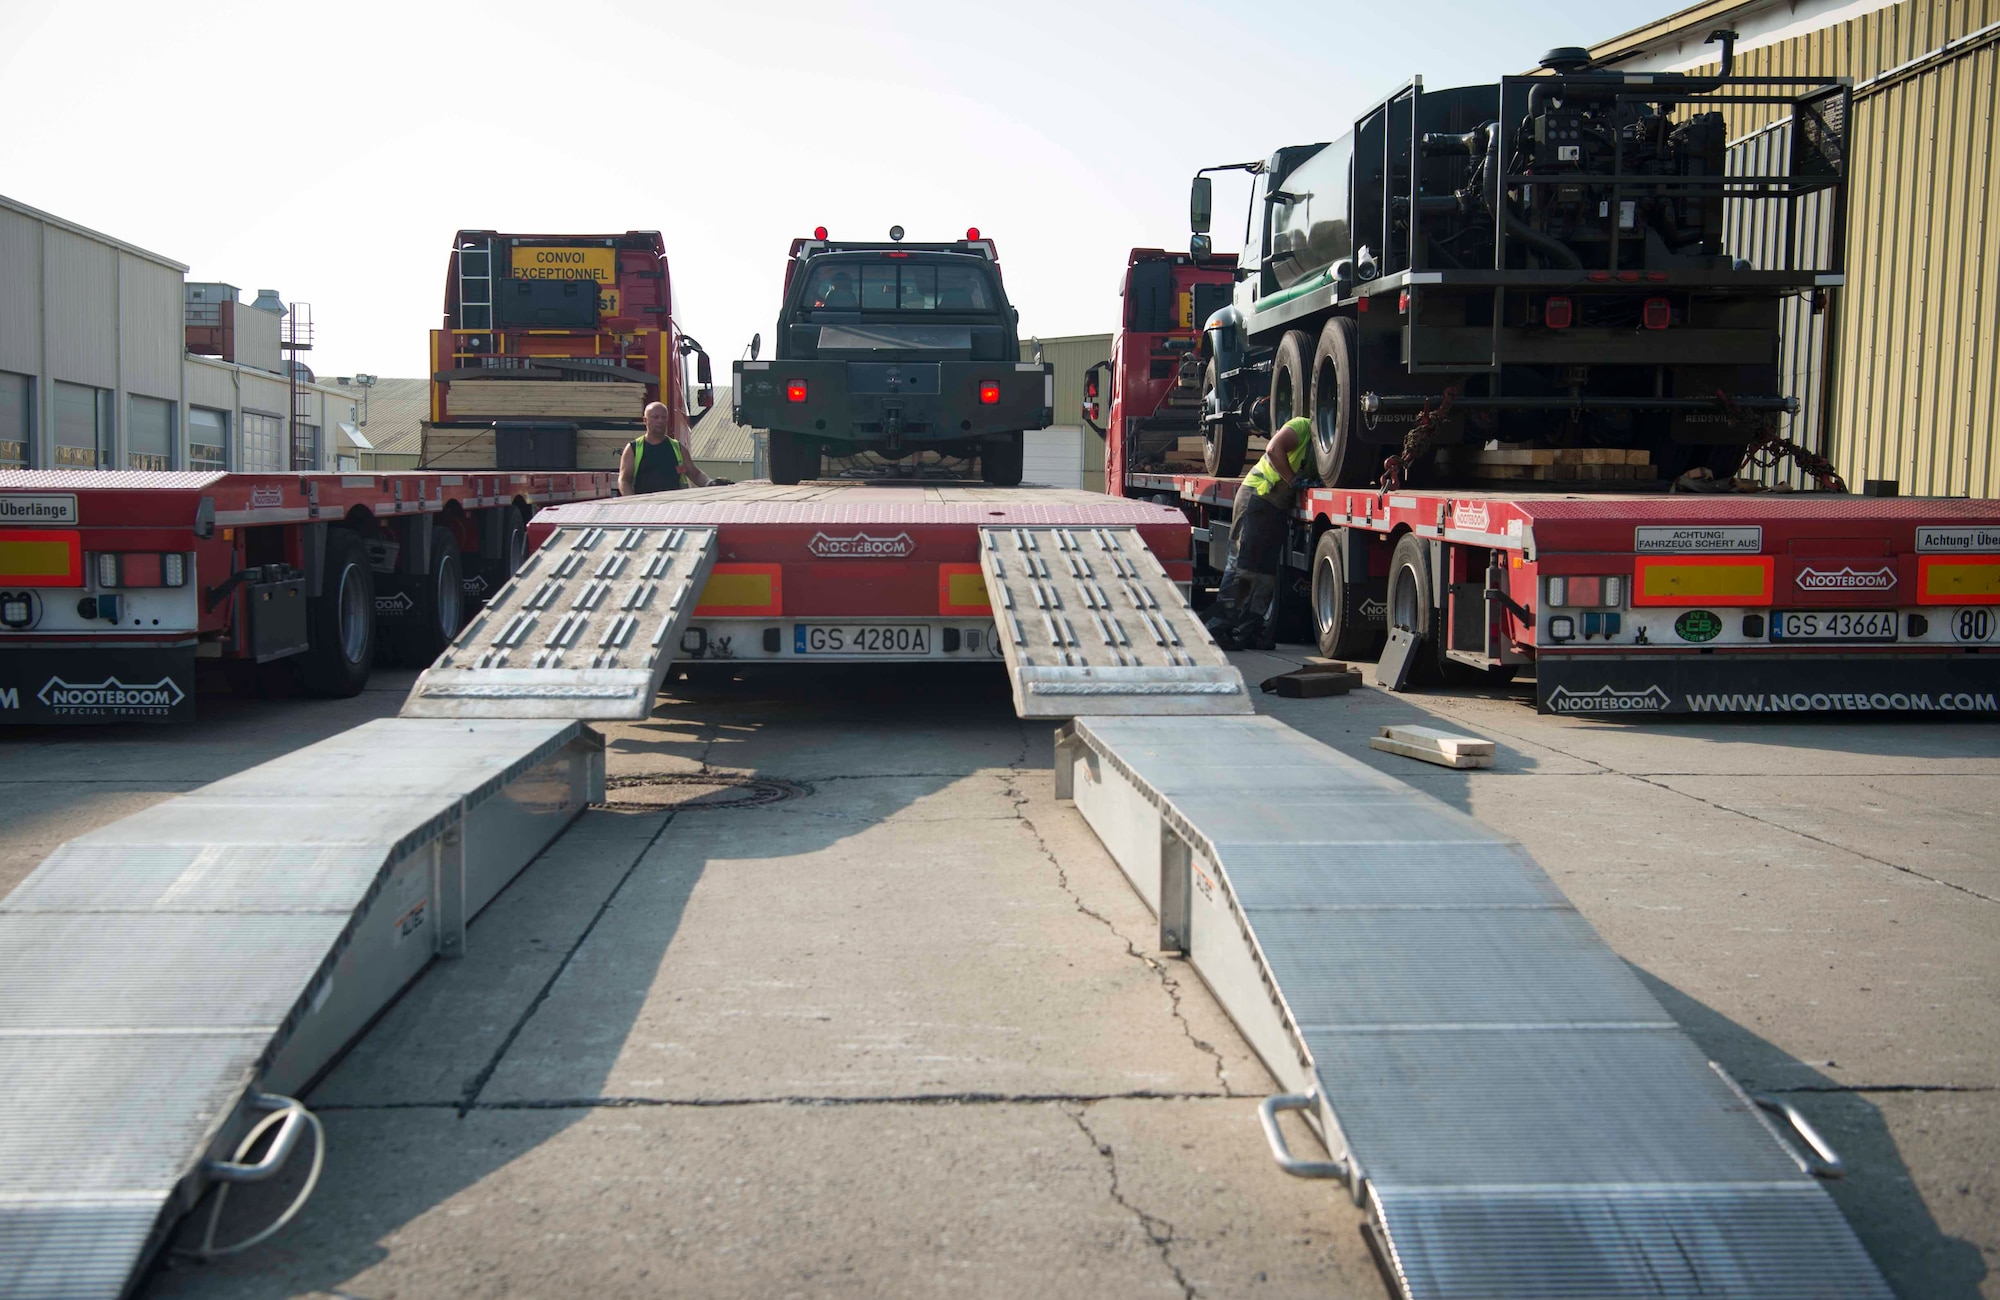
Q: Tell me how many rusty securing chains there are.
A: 2